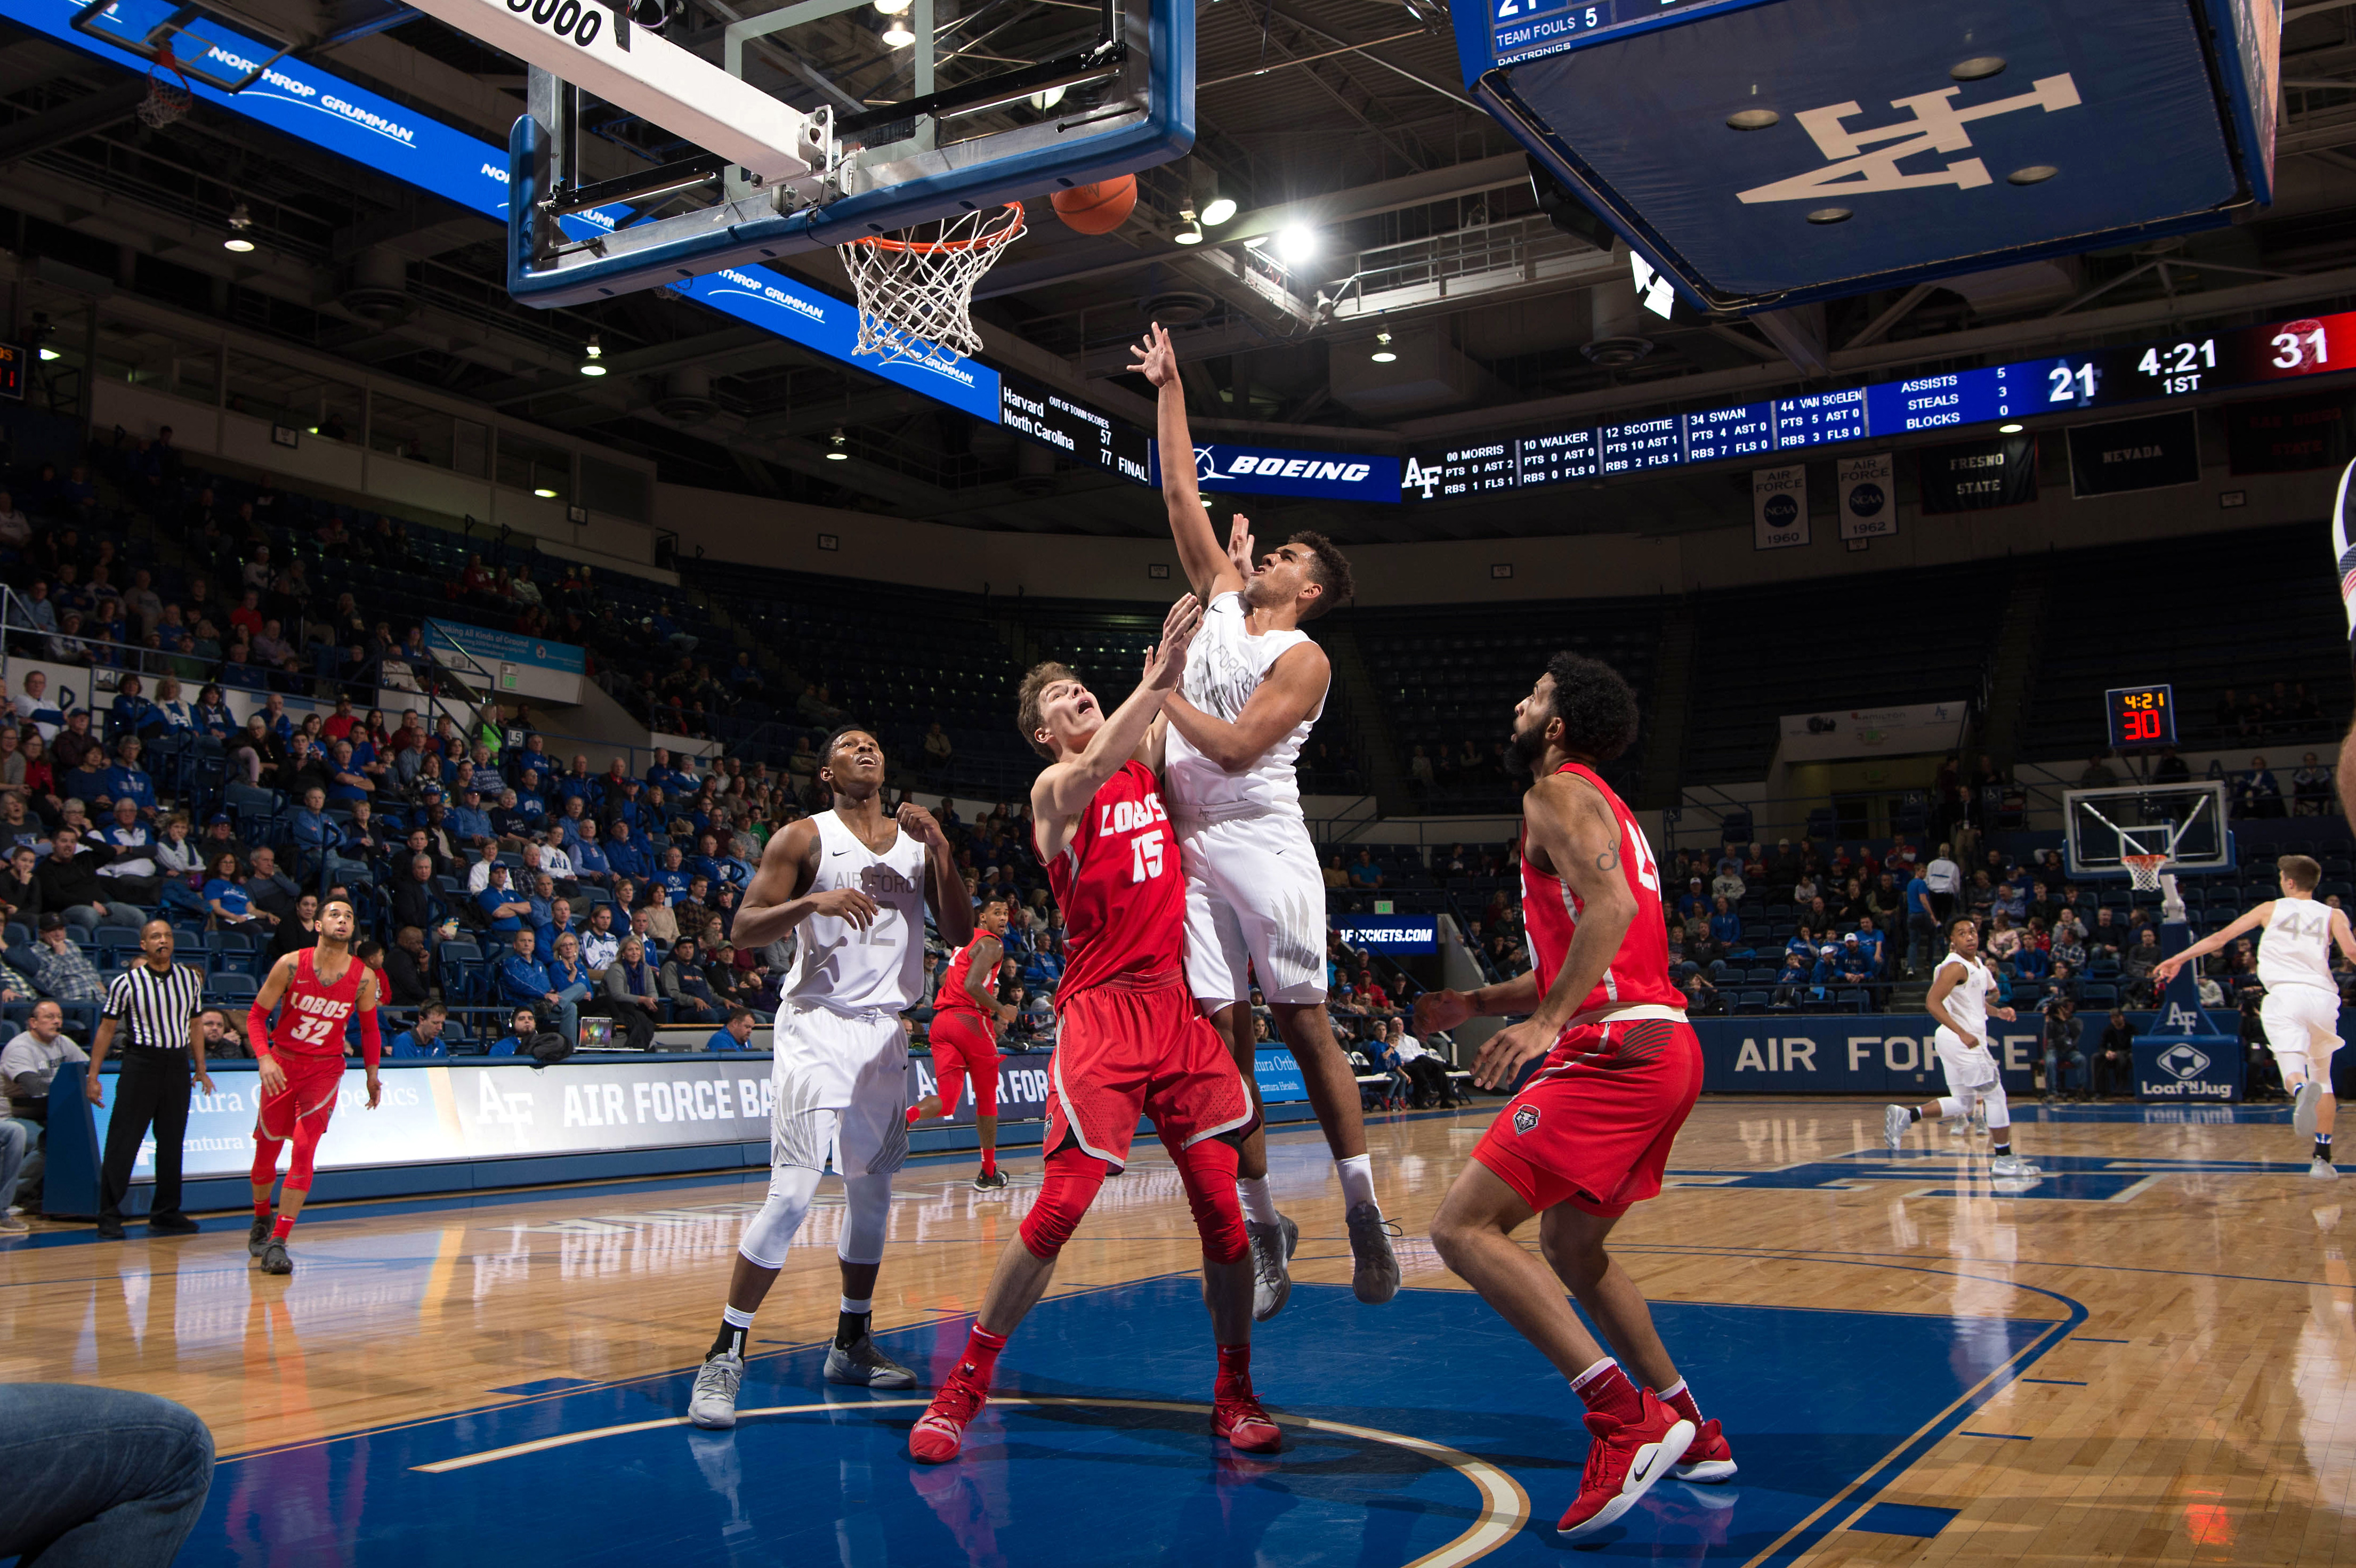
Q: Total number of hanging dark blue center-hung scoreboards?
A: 1